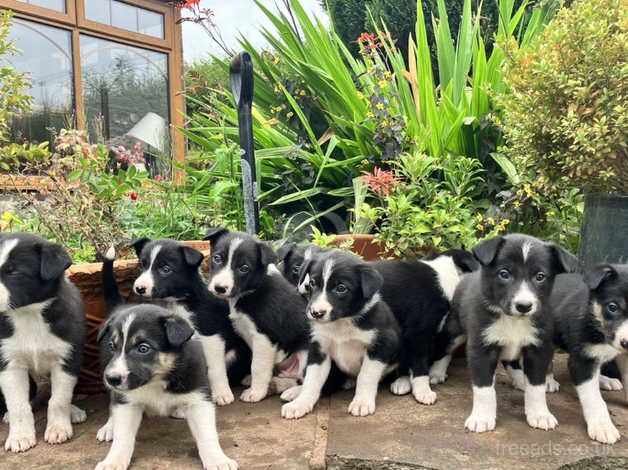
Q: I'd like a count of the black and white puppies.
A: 9